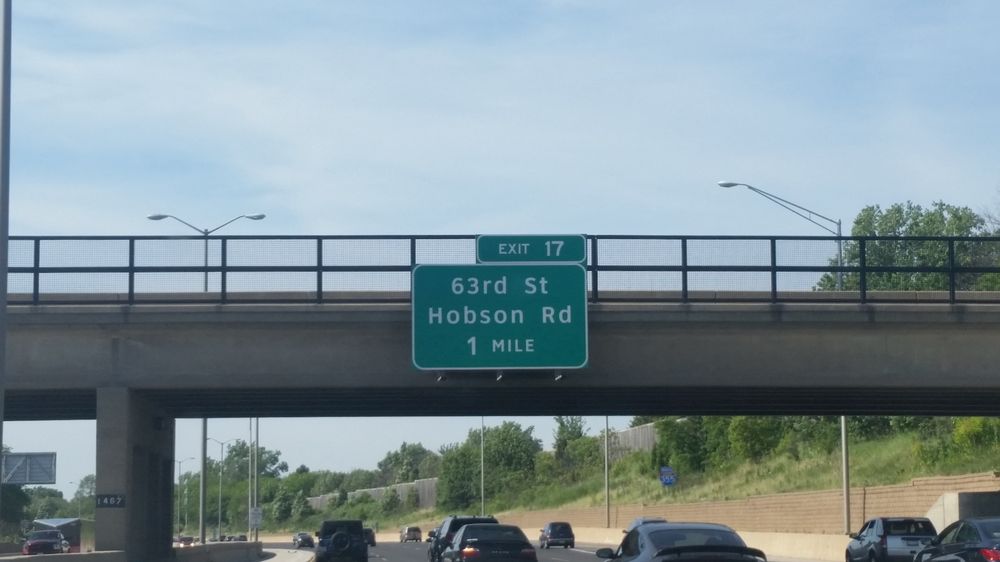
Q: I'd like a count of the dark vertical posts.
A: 10